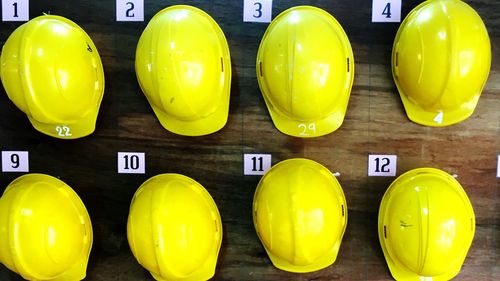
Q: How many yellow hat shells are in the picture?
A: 8